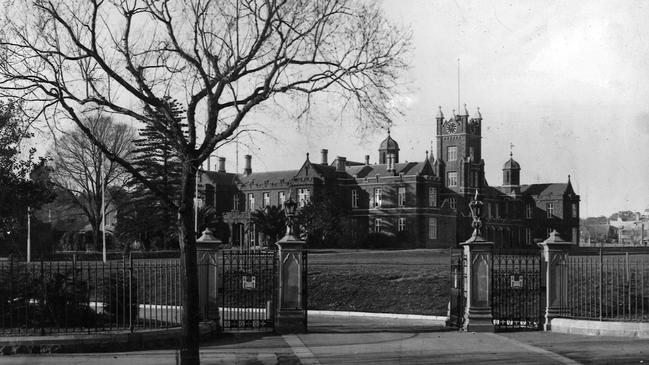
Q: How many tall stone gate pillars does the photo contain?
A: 4